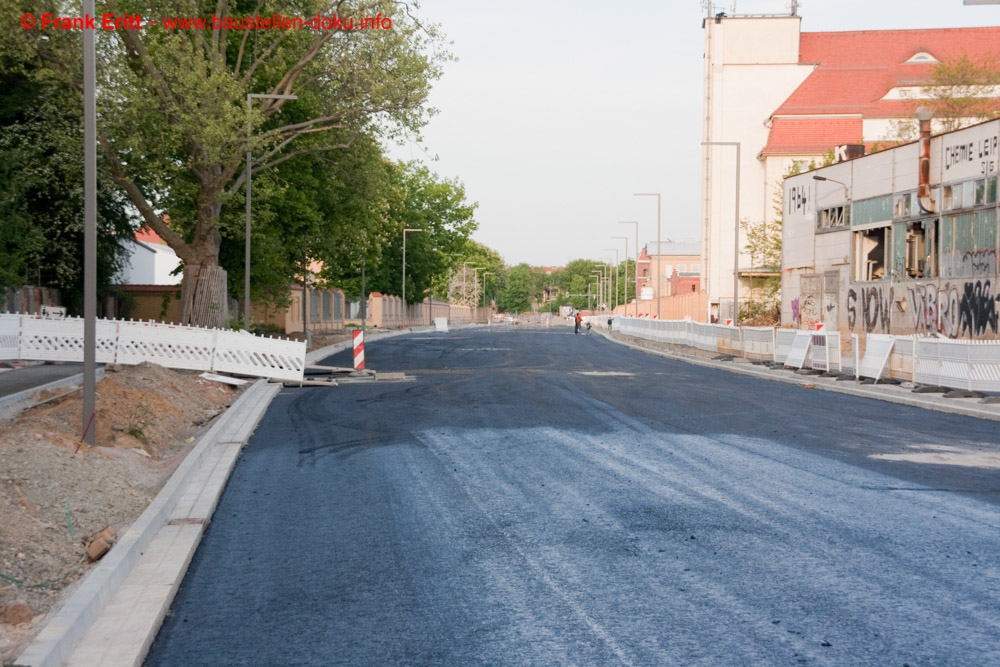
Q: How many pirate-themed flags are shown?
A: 0